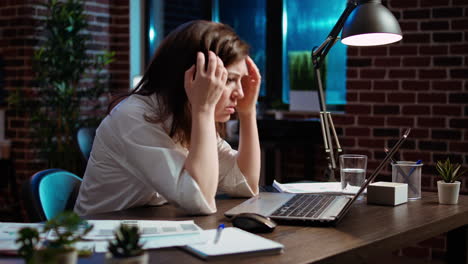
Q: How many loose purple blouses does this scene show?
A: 0